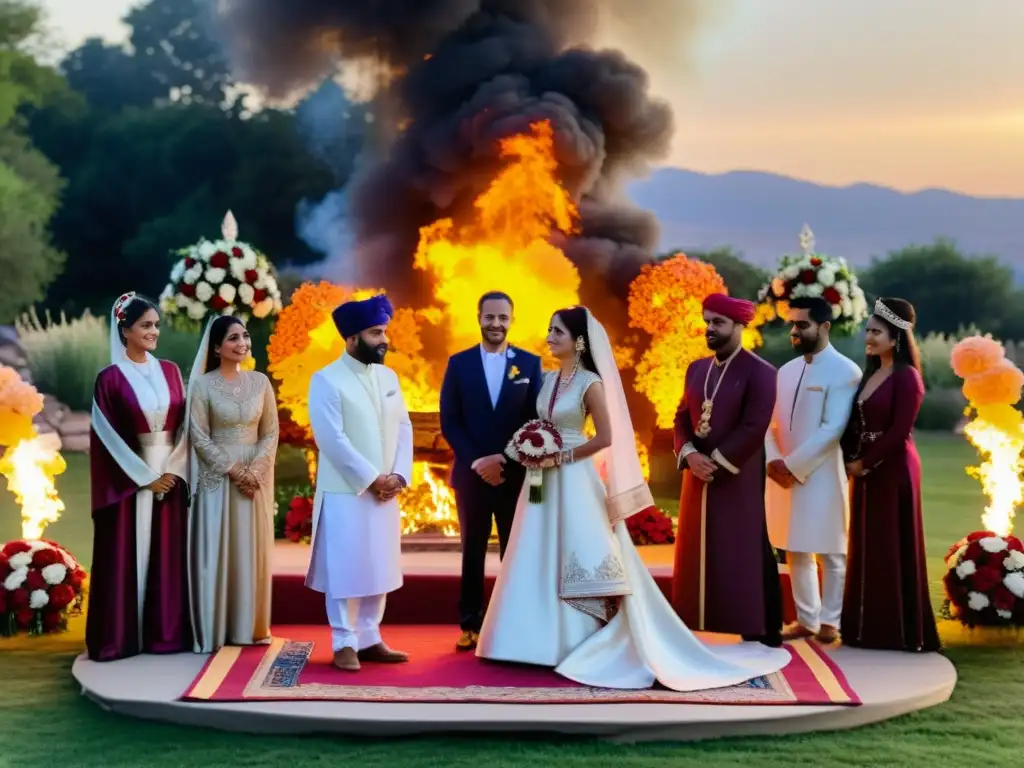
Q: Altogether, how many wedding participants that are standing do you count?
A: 8